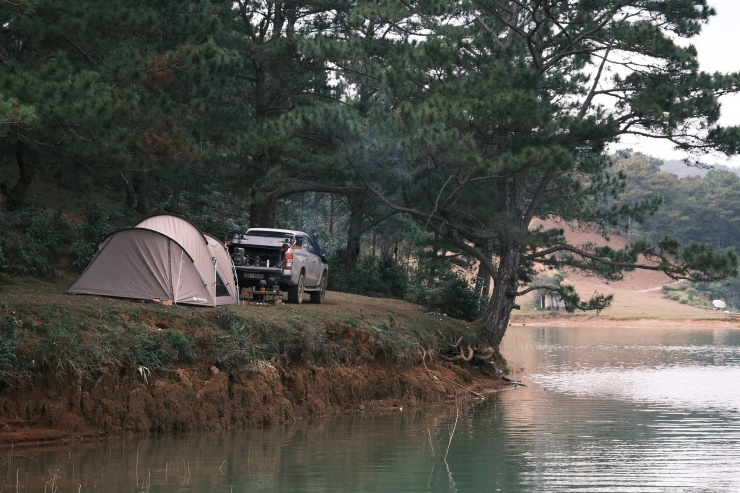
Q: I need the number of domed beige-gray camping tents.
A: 1